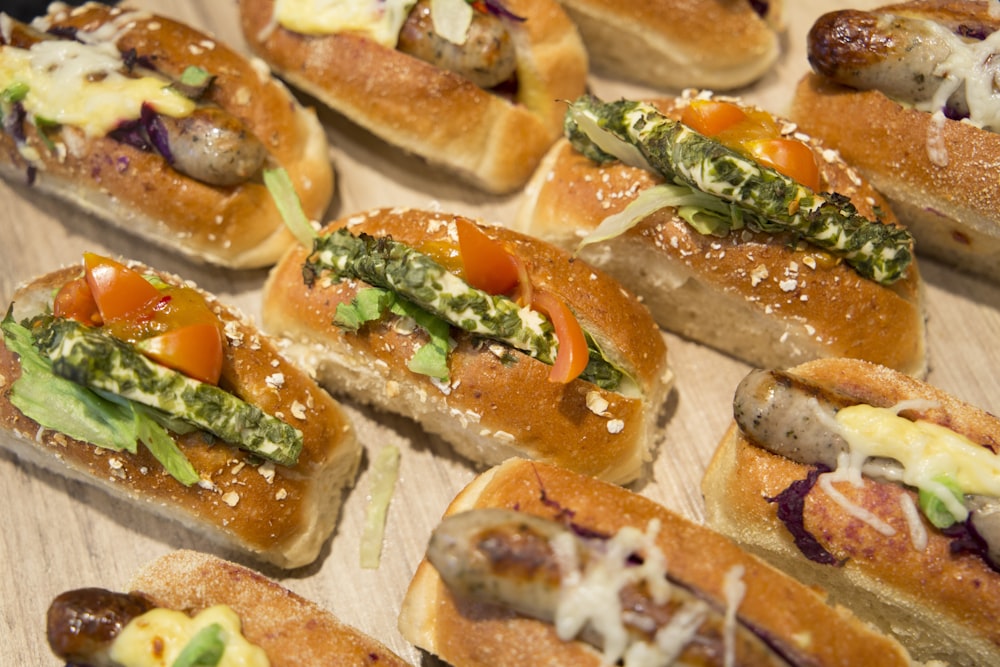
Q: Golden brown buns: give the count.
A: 10